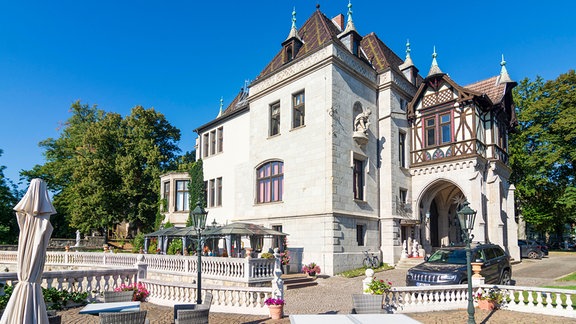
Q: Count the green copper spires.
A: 6